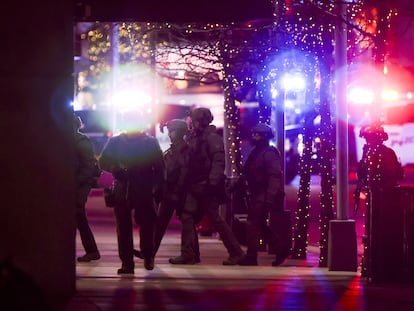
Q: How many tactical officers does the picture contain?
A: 6